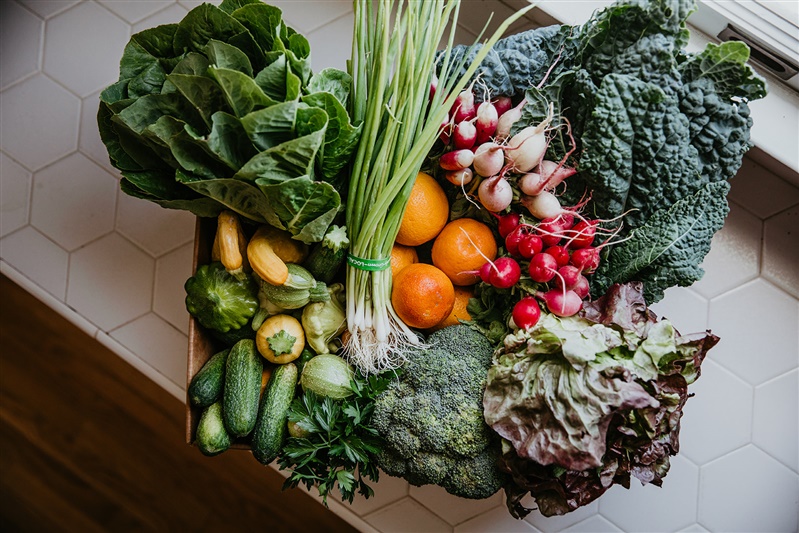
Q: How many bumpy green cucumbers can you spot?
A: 4